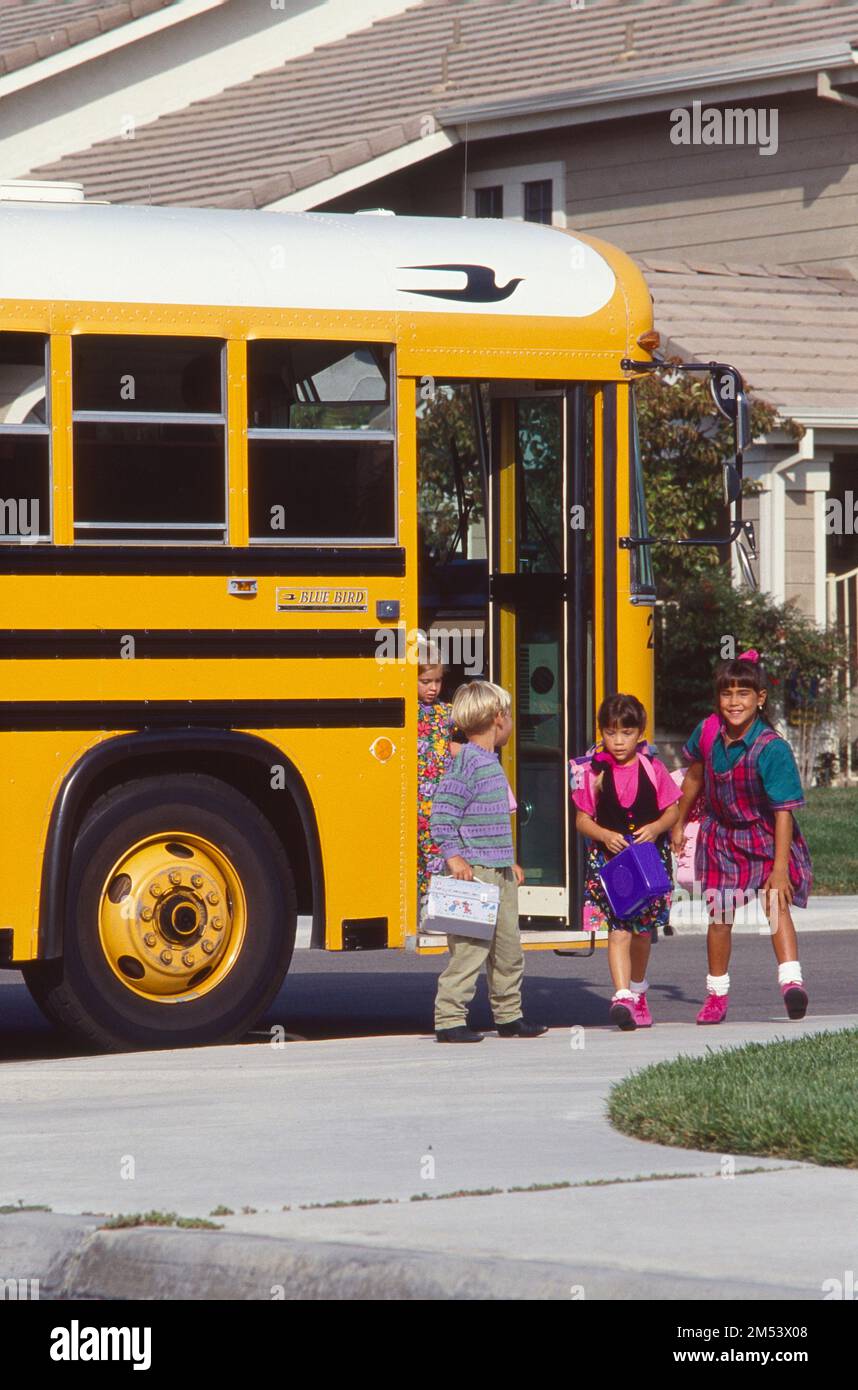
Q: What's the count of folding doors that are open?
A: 1